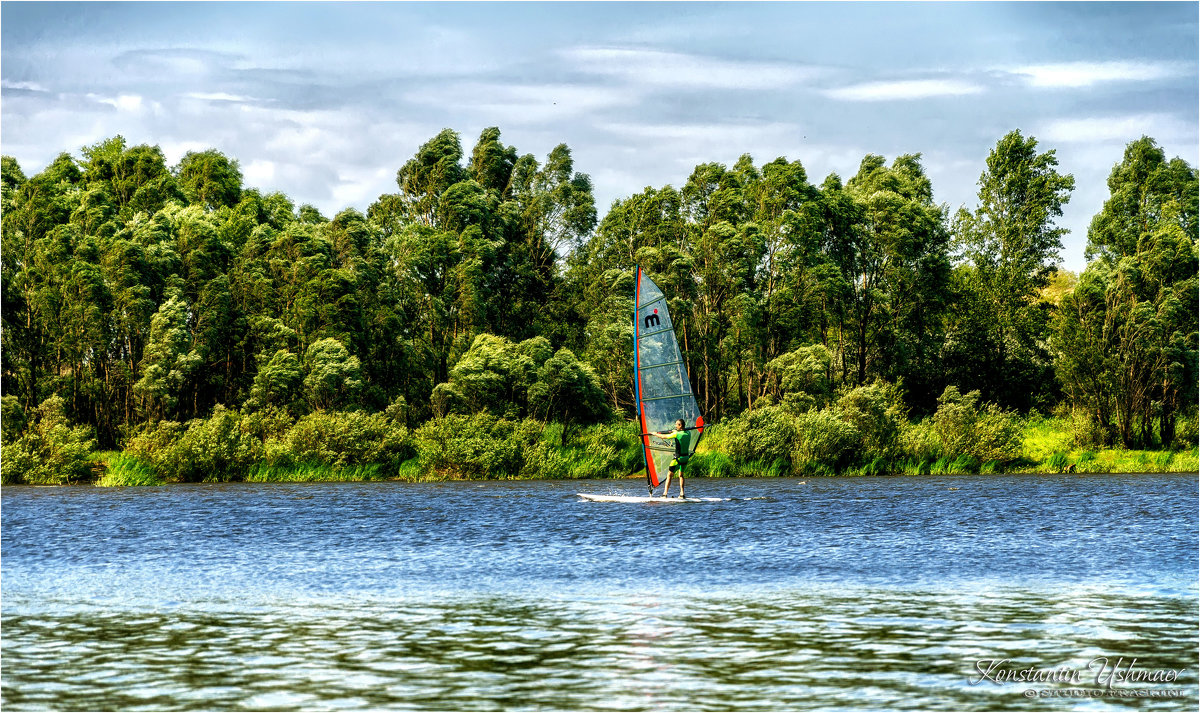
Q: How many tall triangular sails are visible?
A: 1